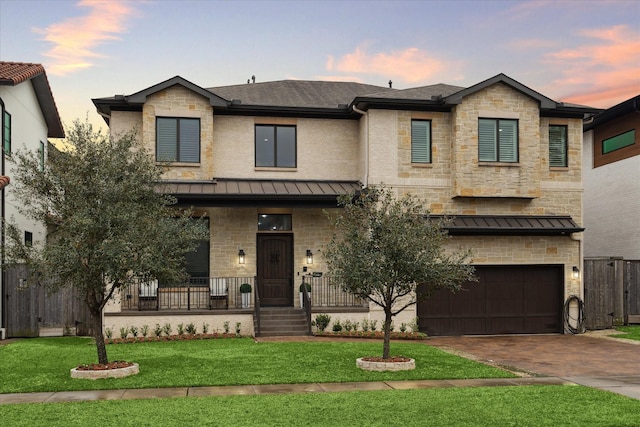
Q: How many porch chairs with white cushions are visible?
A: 2